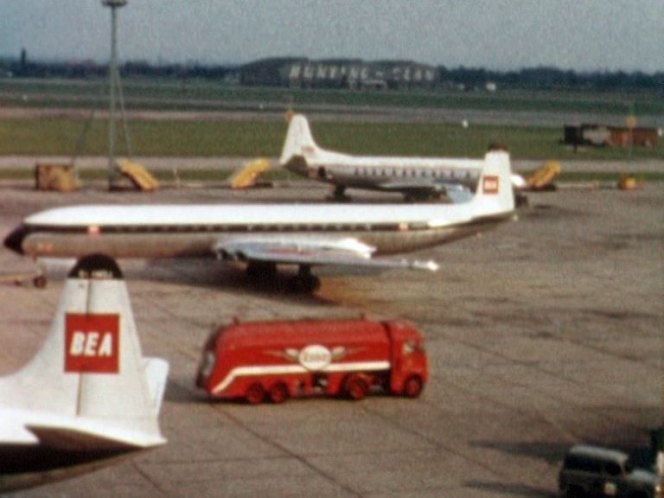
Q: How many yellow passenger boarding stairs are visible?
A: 3